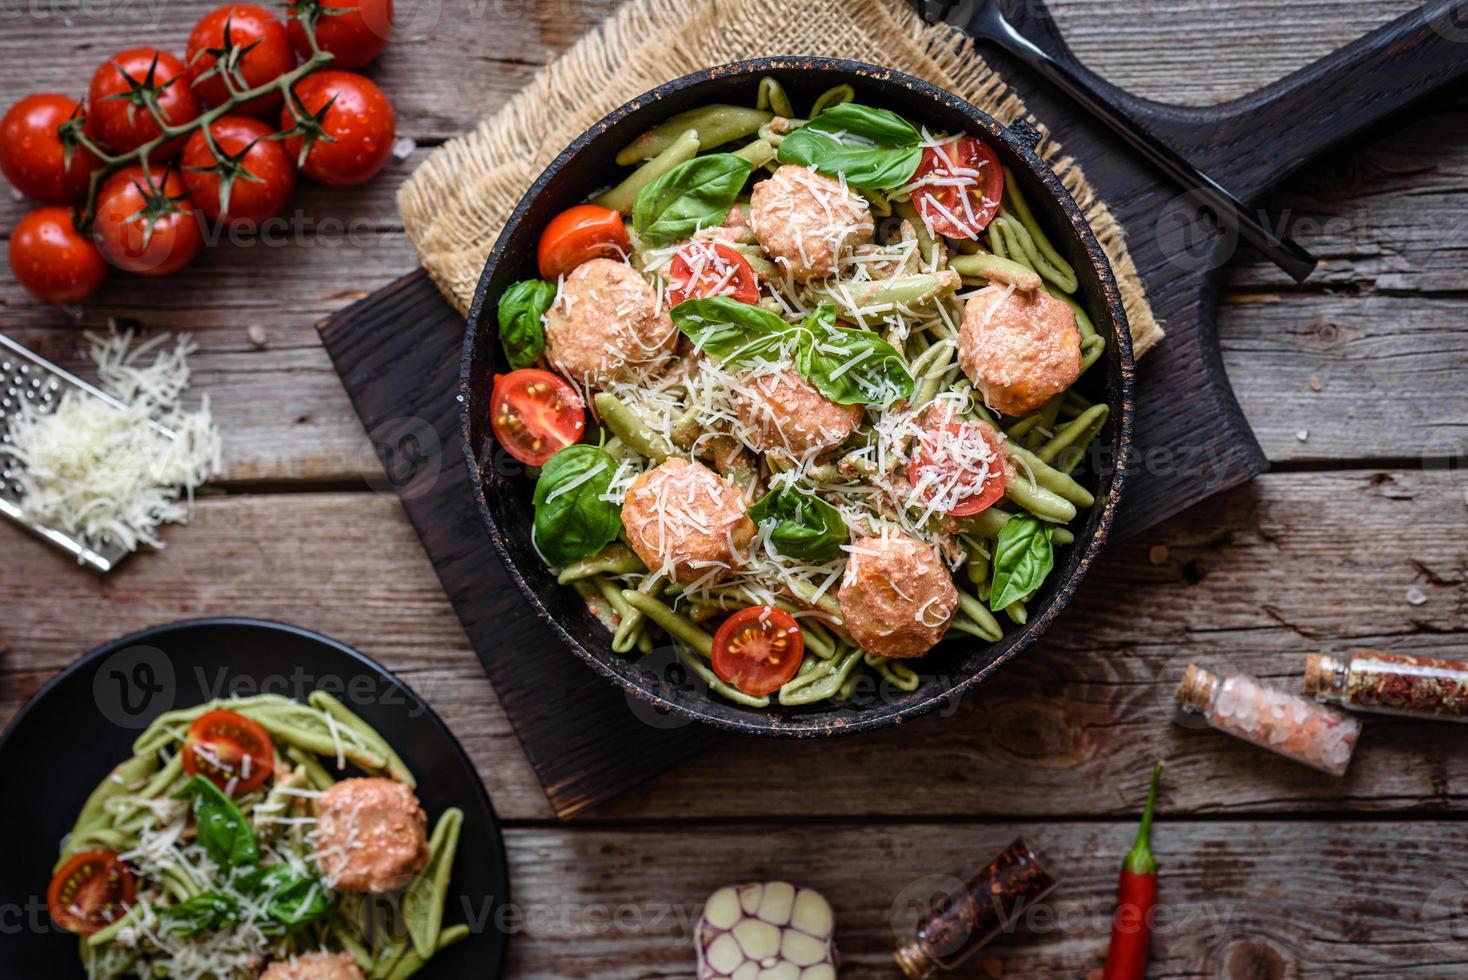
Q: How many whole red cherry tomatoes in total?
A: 8